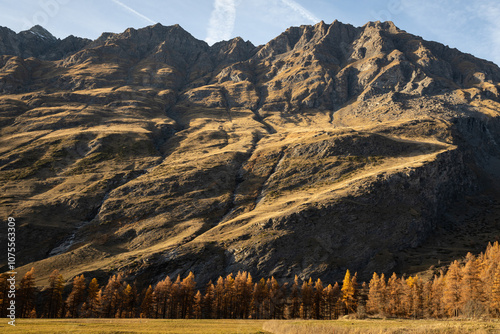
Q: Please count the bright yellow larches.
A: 1